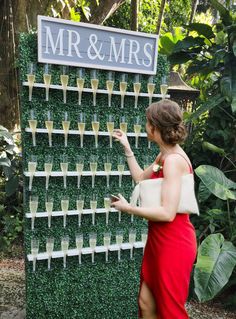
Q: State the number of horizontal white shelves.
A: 5